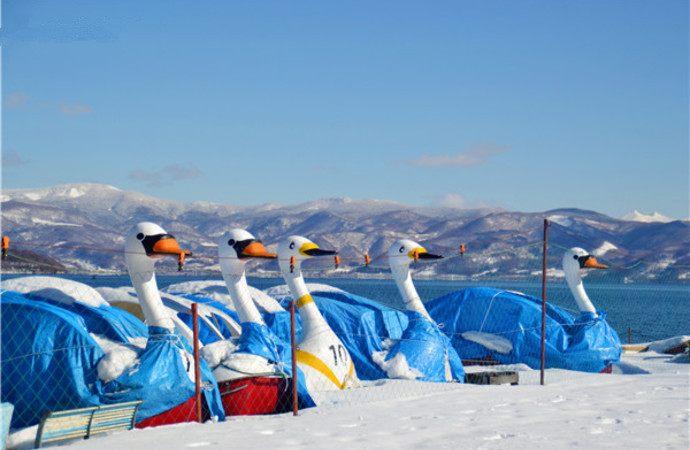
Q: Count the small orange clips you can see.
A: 7